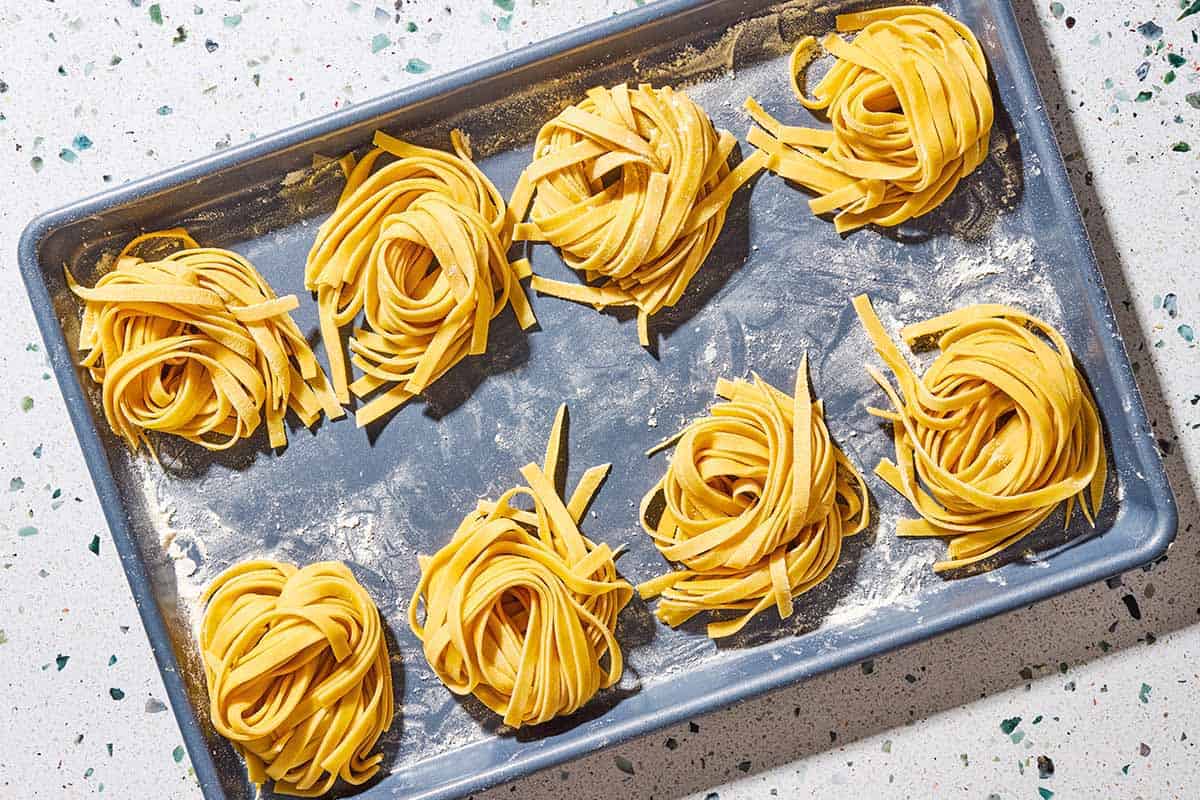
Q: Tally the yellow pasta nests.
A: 8